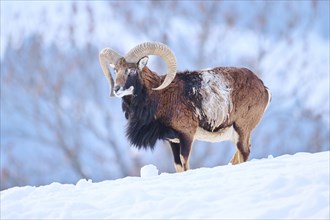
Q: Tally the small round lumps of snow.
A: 1